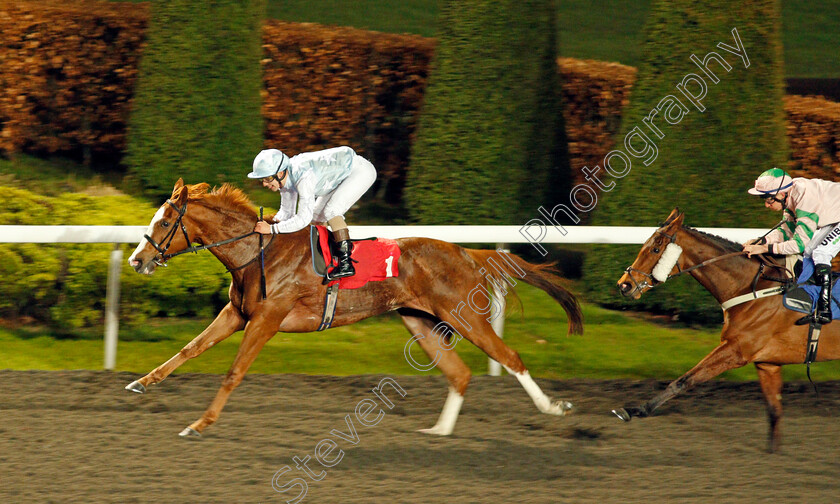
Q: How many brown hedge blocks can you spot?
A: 4